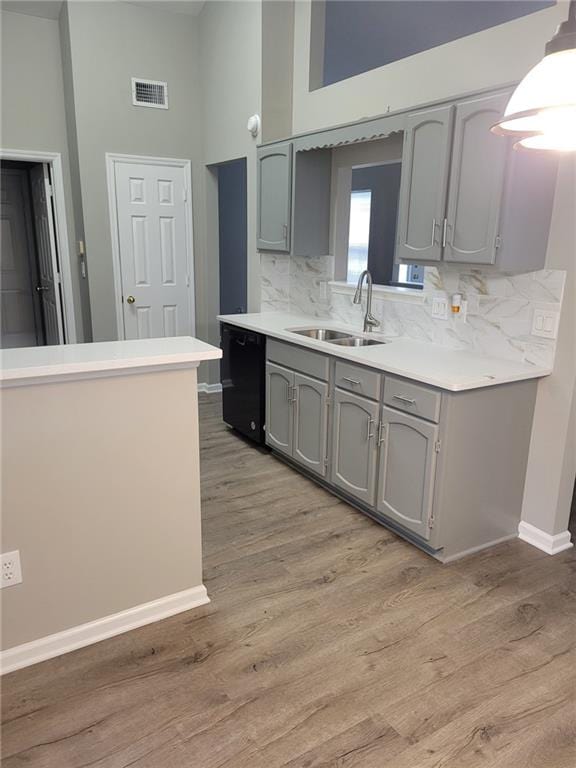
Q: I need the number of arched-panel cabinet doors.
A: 7